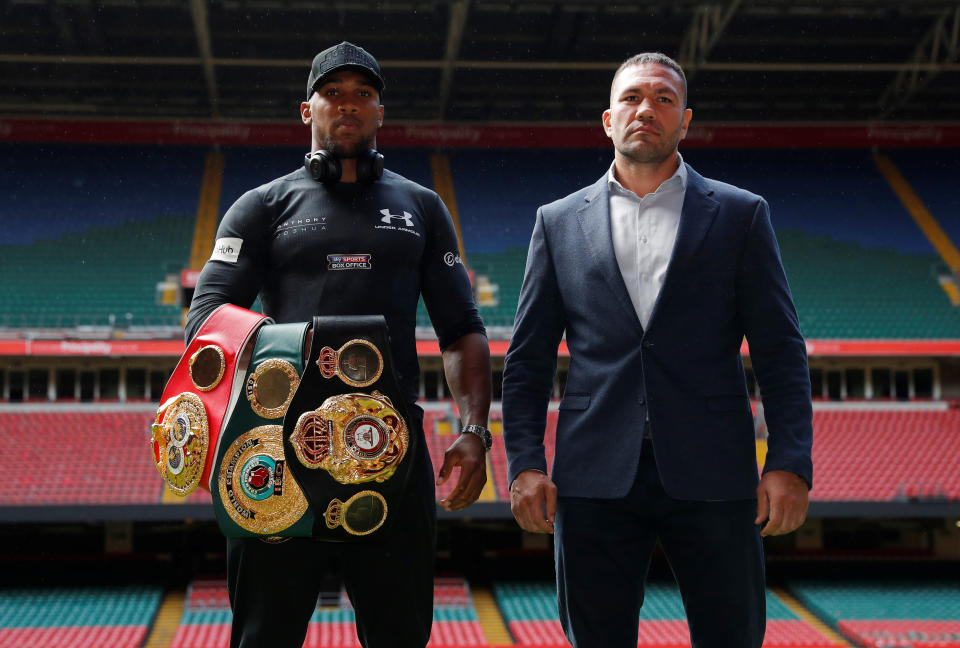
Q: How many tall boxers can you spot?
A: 2